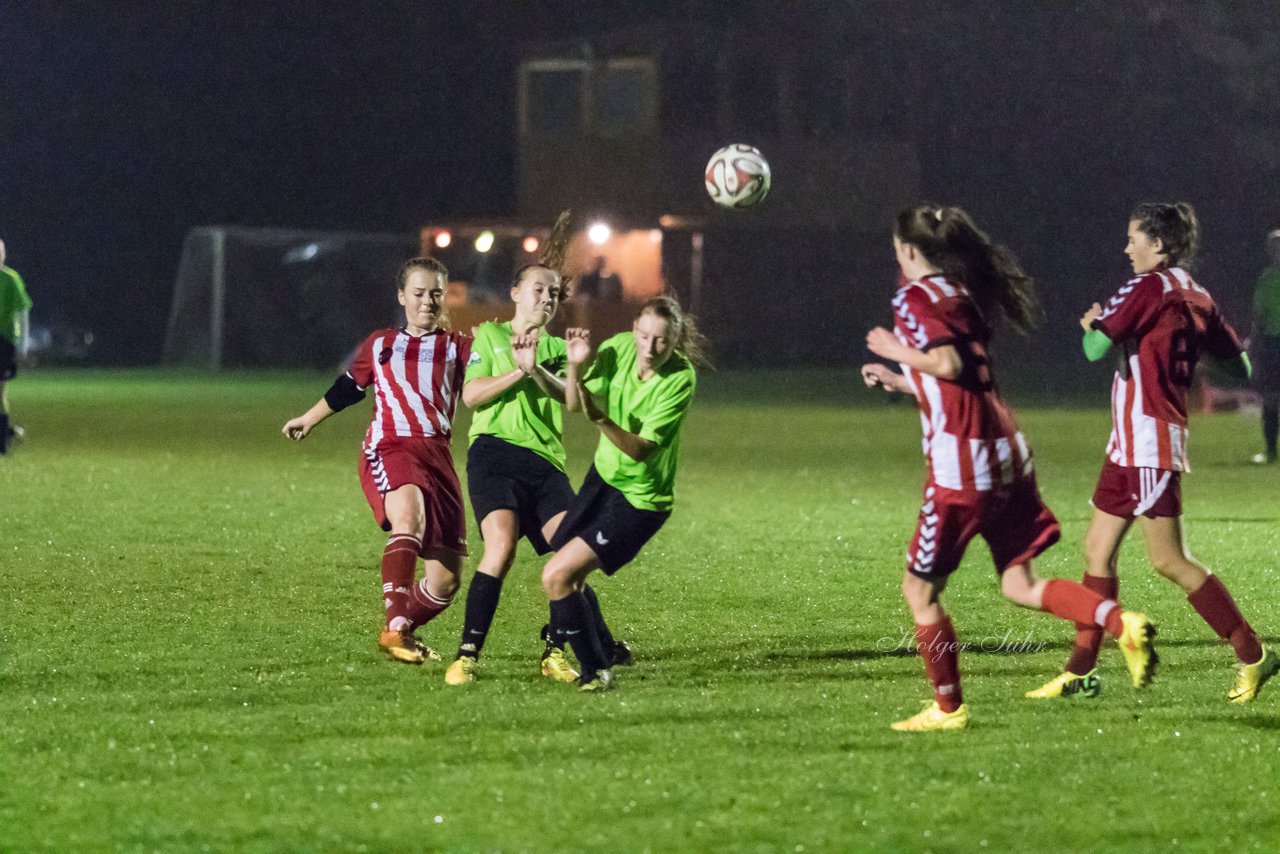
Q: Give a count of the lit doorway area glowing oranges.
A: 1